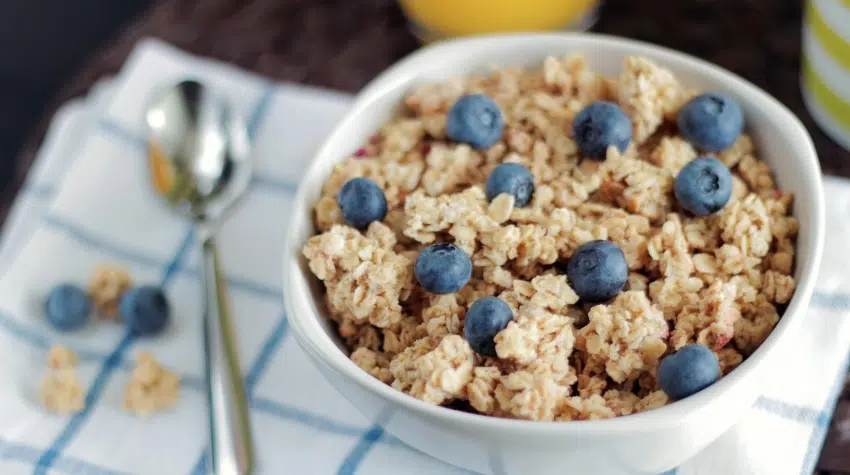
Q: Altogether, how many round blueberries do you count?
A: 12